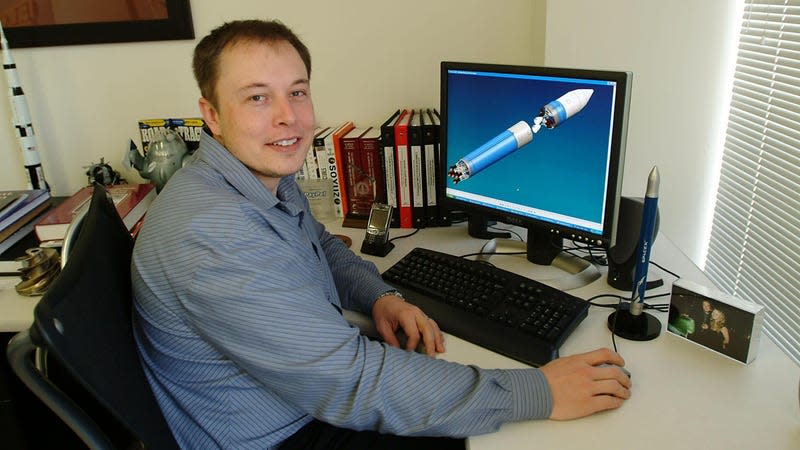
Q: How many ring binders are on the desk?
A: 5